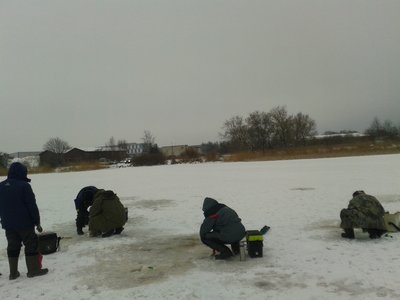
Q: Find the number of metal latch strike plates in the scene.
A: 0